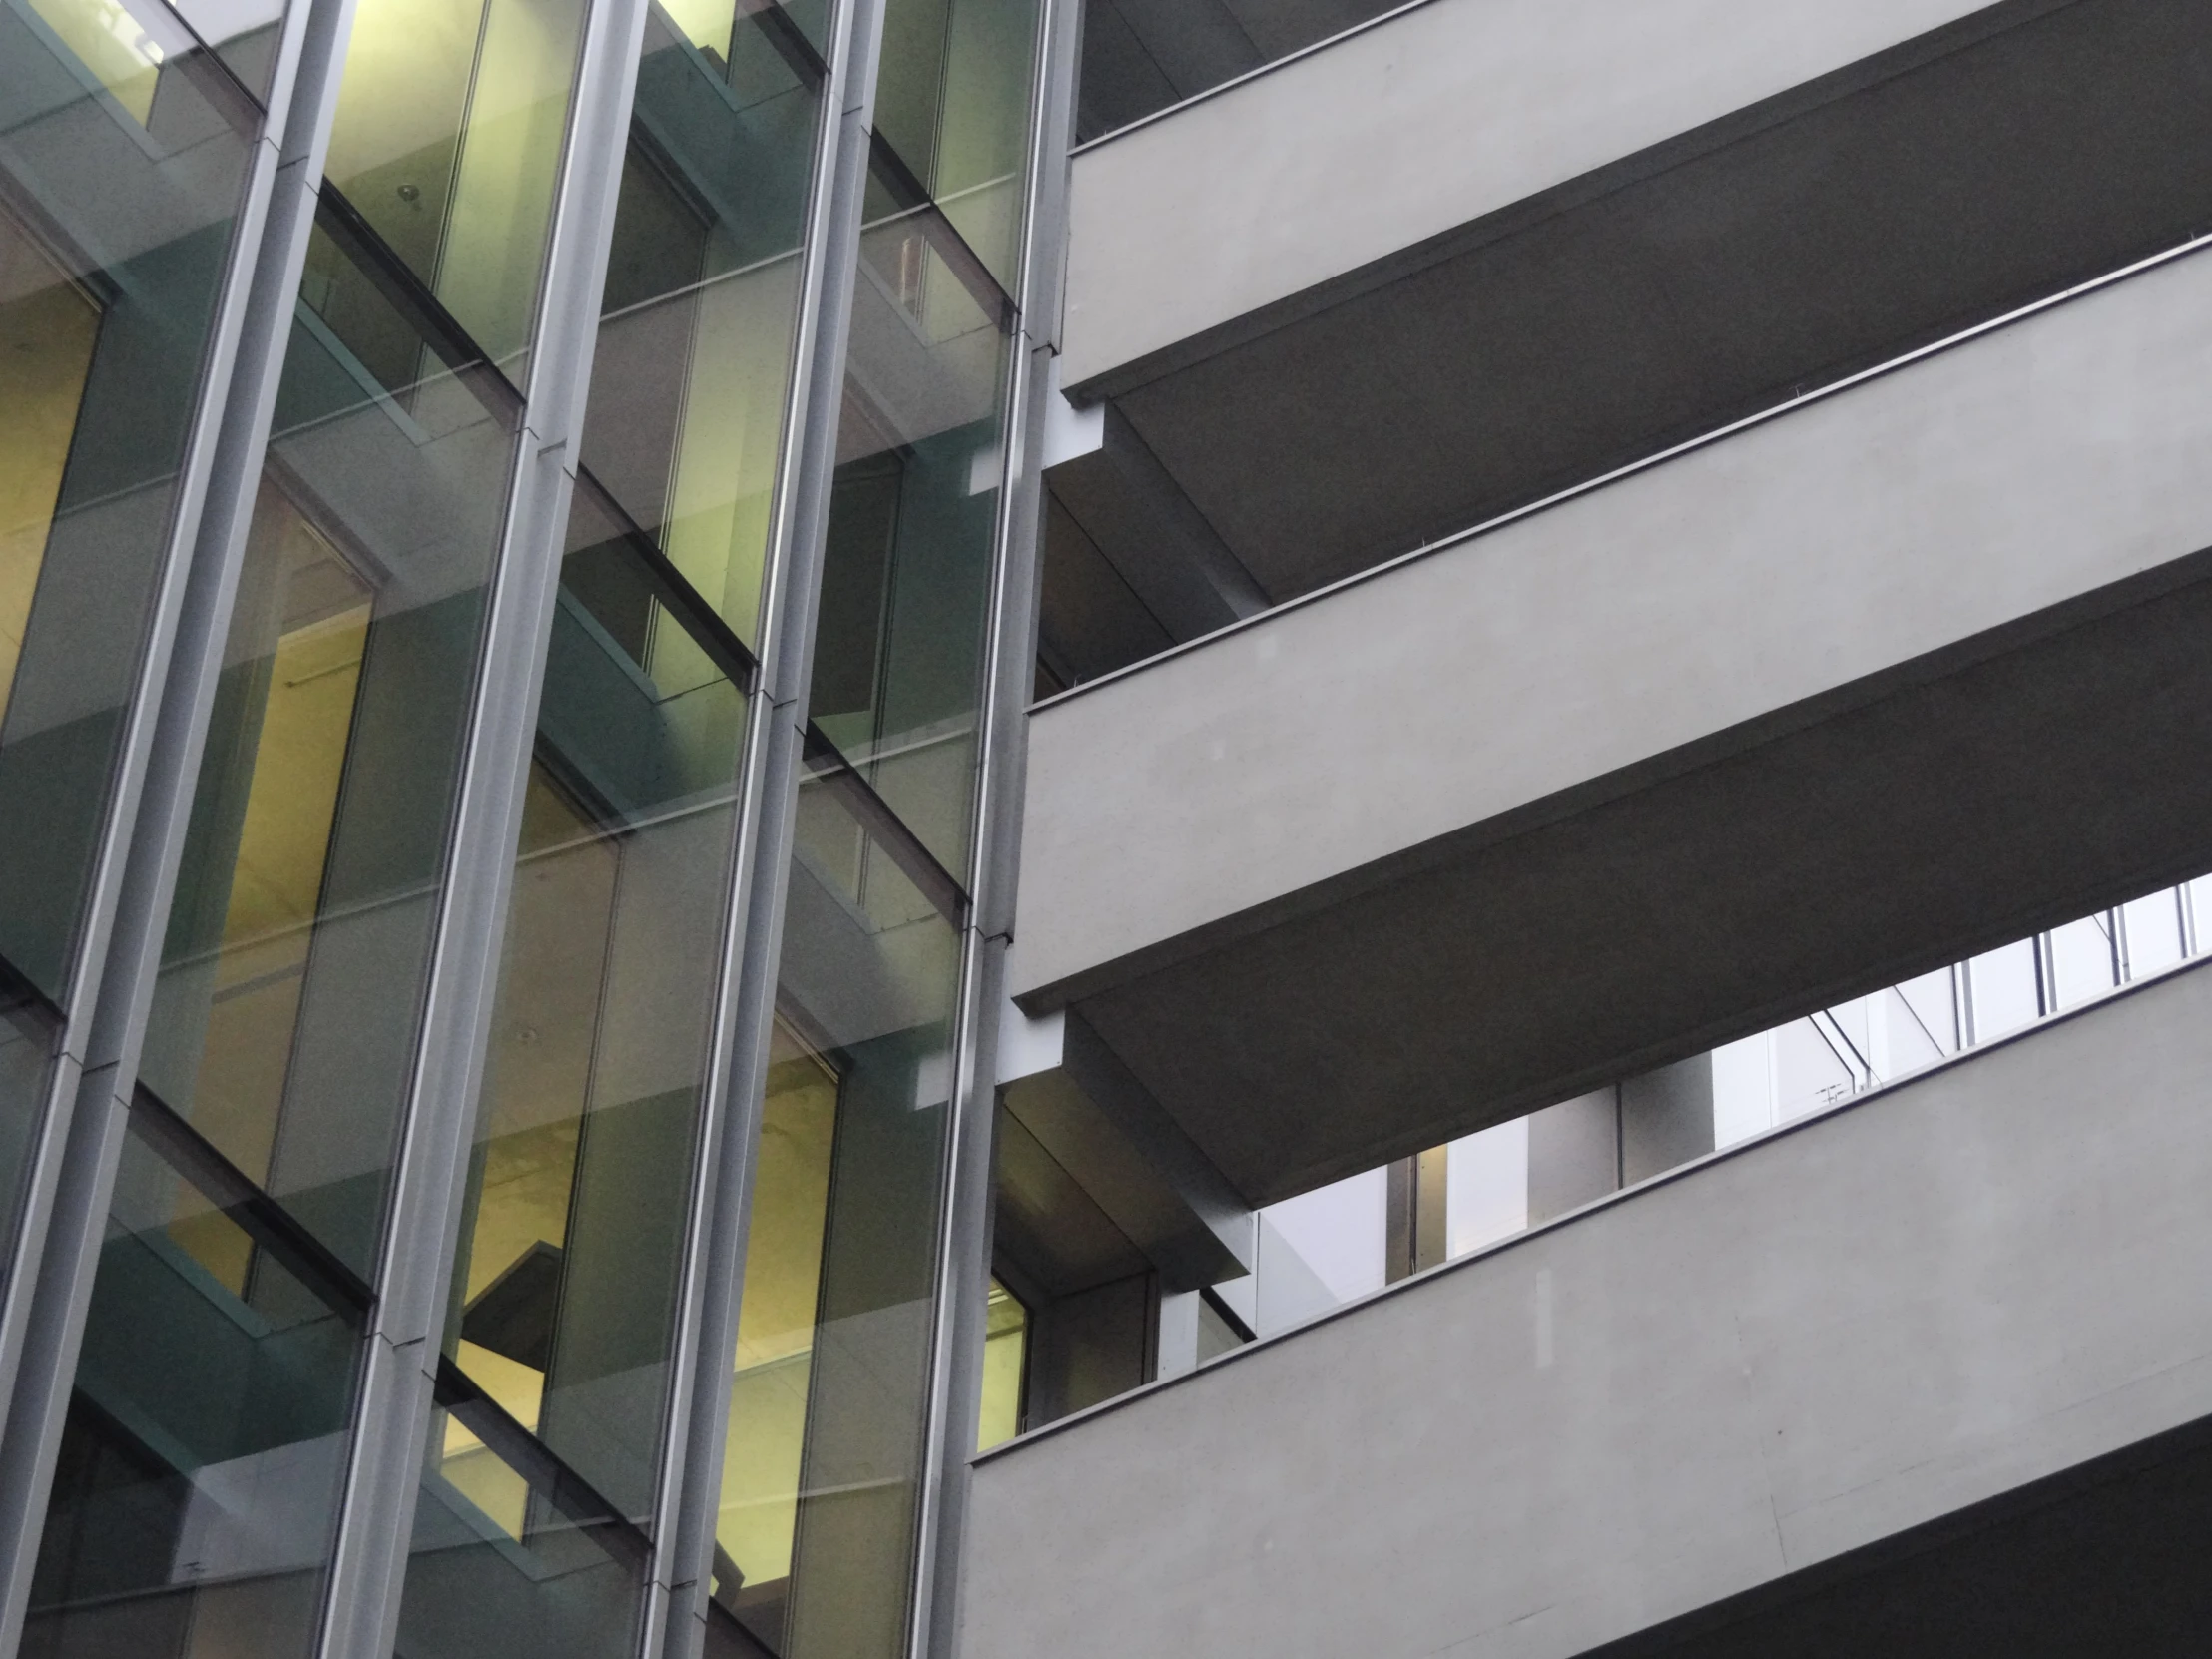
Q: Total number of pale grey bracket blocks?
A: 2